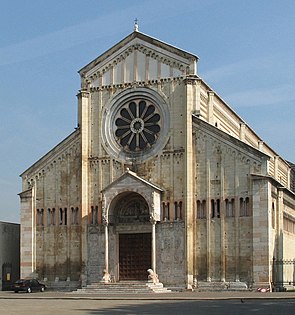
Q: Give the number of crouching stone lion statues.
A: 2